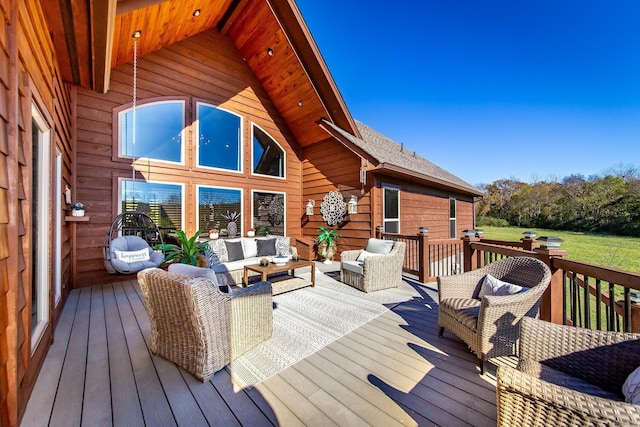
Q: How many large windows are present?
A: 6